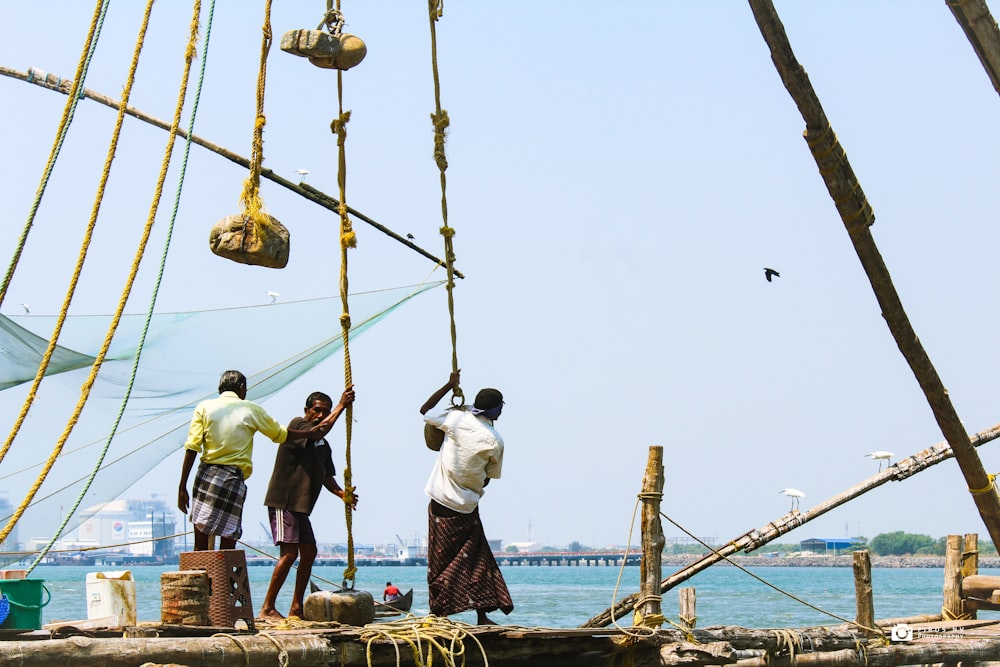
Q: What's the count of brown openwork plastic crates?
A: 1